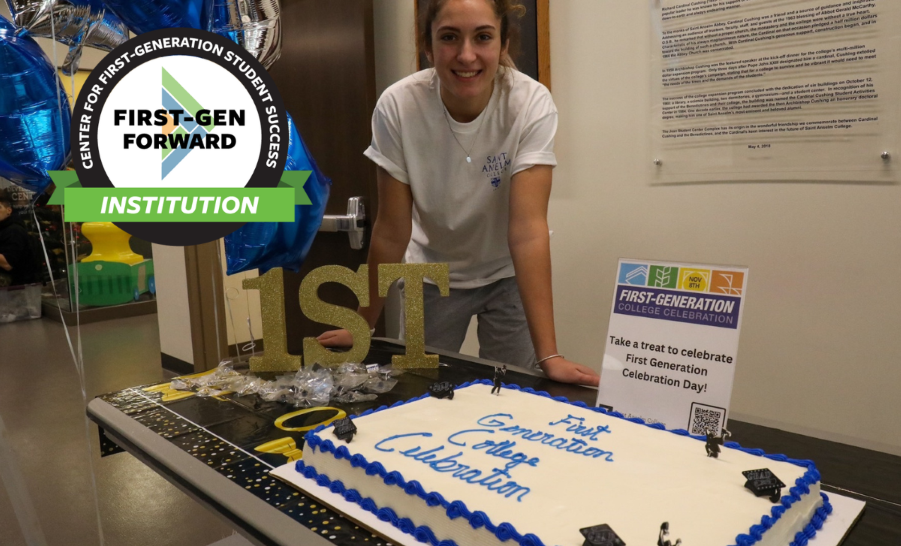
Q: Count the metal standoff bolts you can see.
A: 2